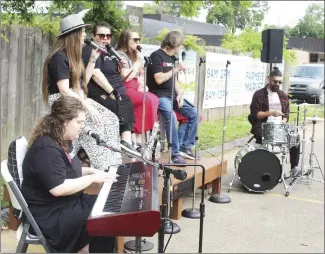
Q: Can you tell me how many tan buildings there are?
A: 1